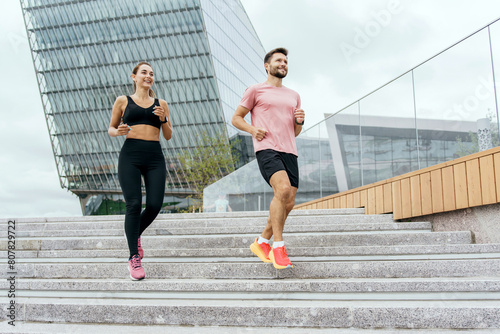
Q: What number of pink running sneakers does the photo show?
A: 2